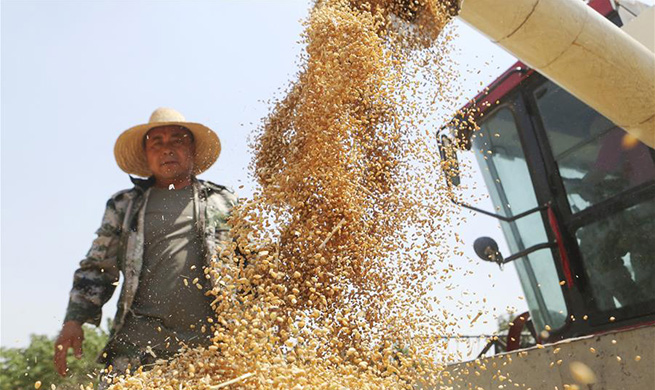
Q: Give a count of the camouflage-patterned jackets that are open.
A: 1